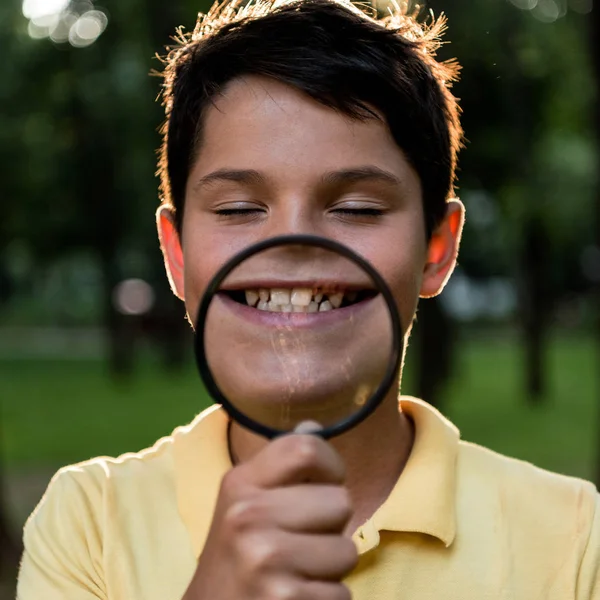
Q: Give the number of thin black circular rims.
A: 1